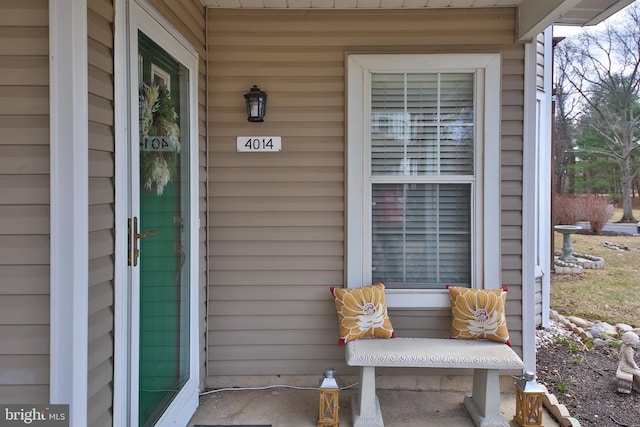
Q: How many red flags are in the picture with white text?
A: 0